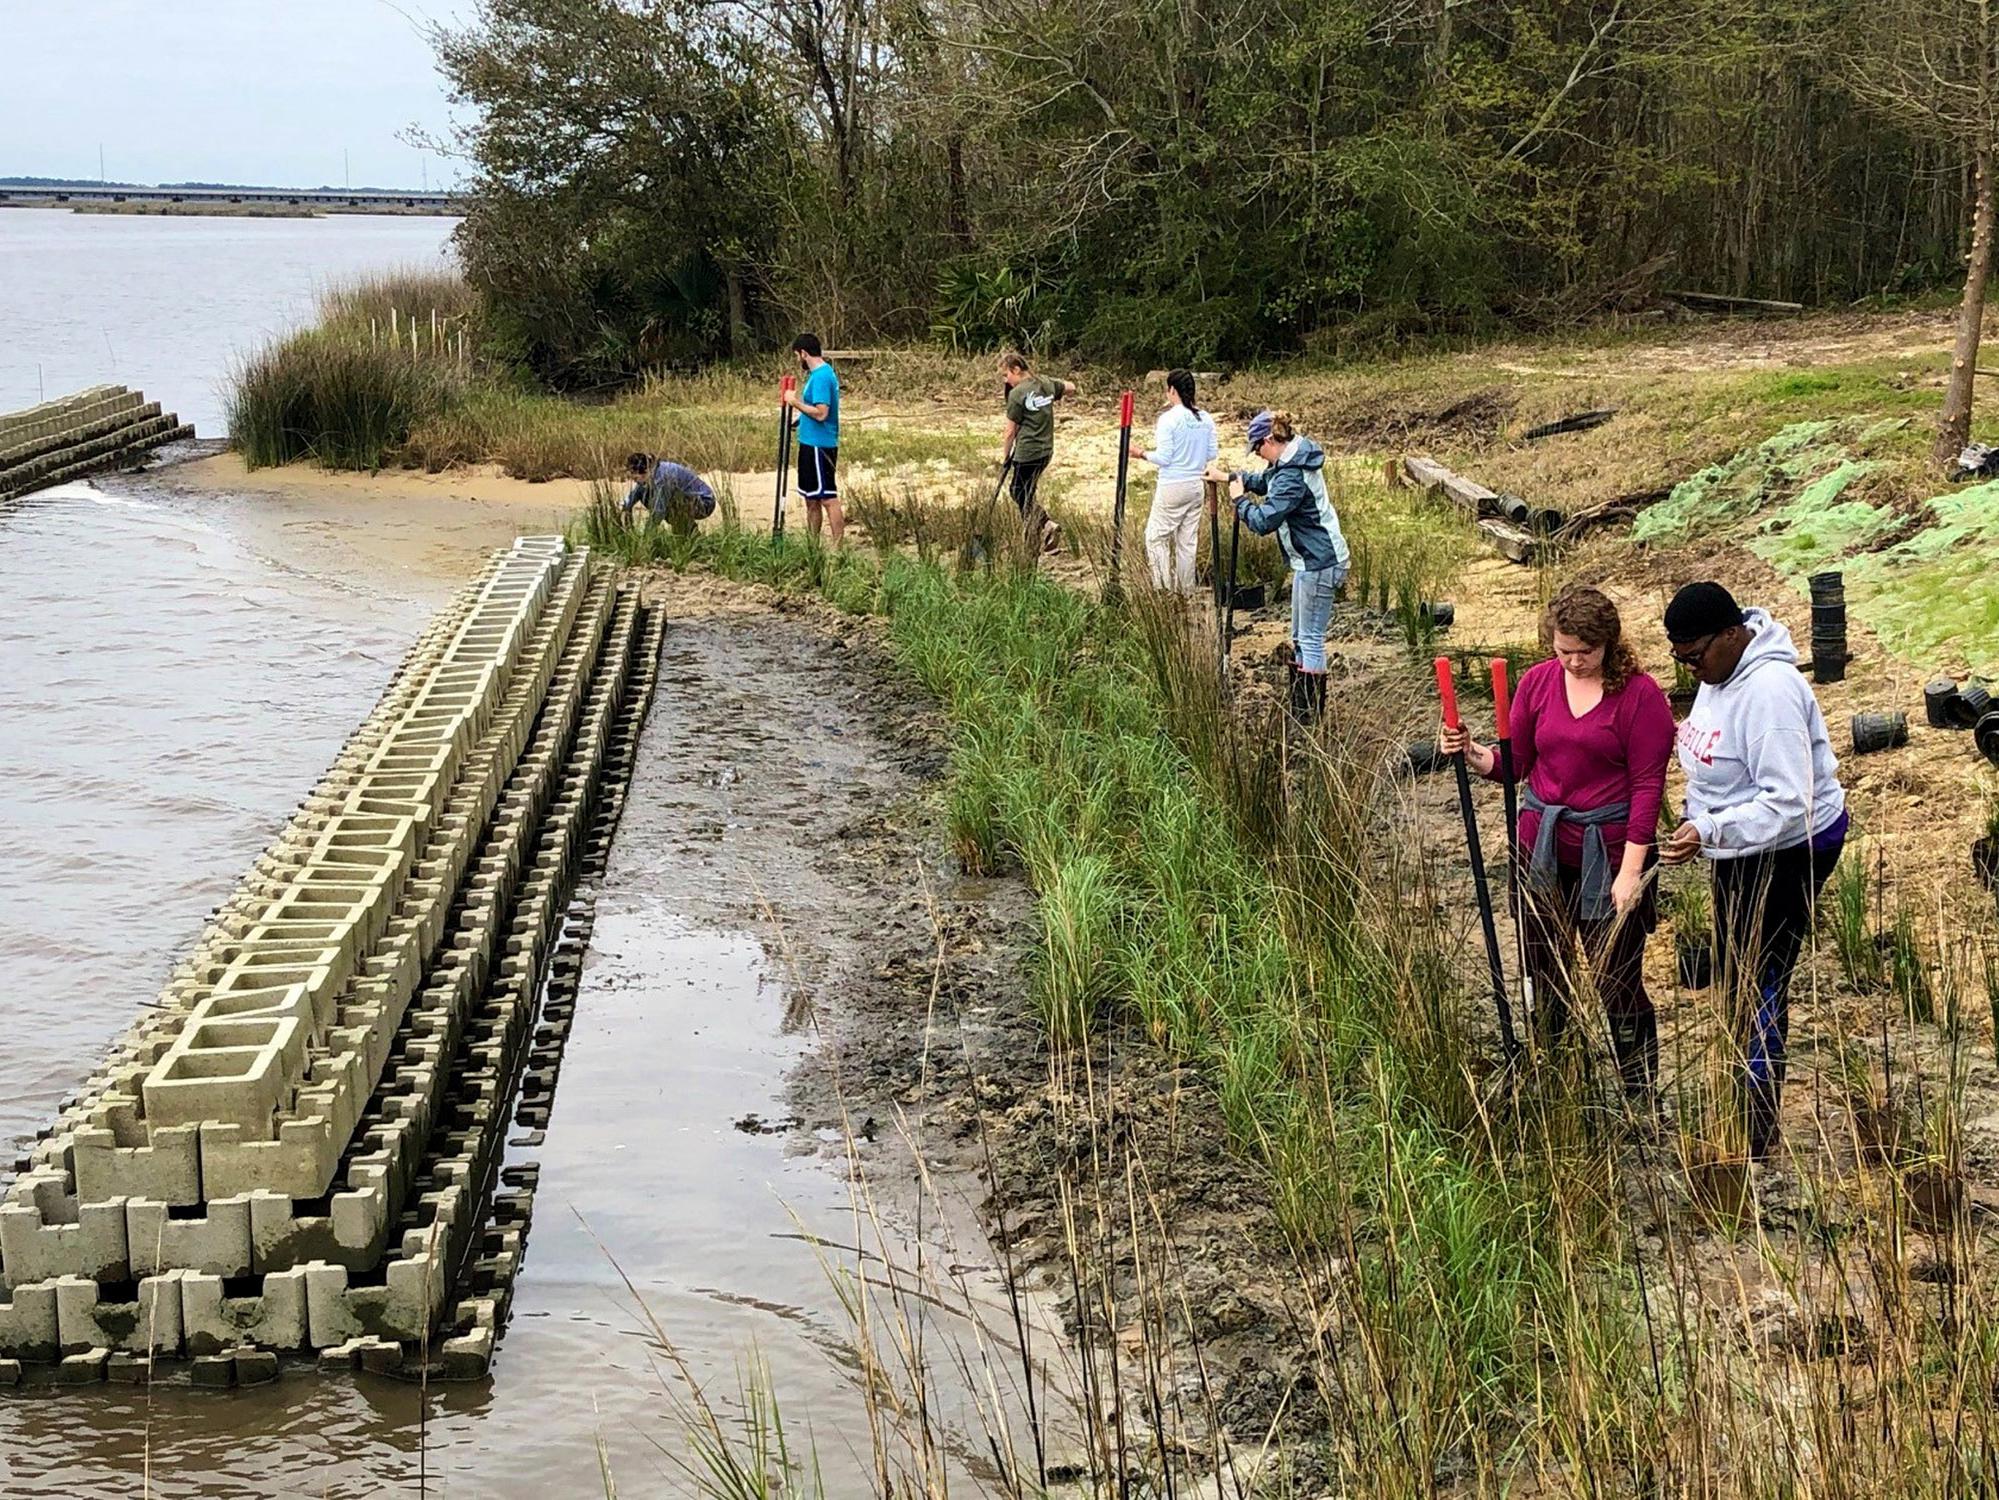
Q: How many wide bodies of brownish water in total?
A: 1